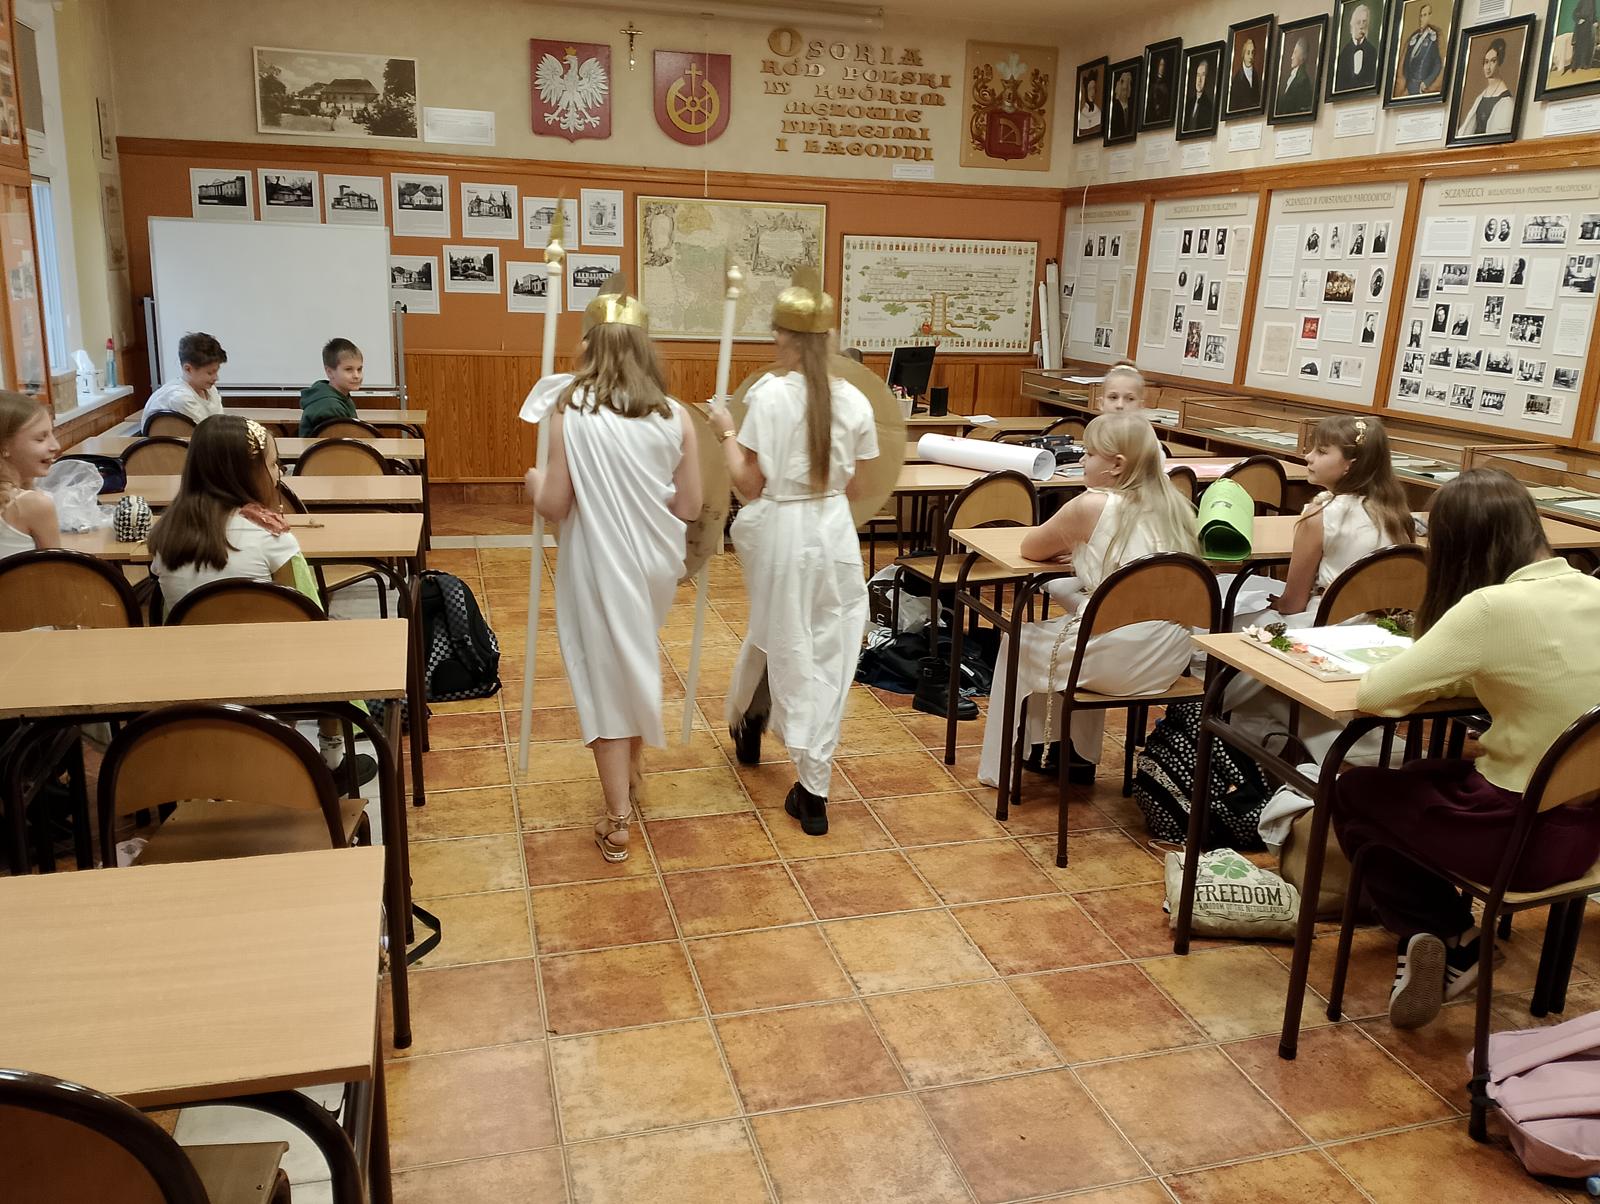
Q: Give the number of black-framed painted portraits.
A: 10